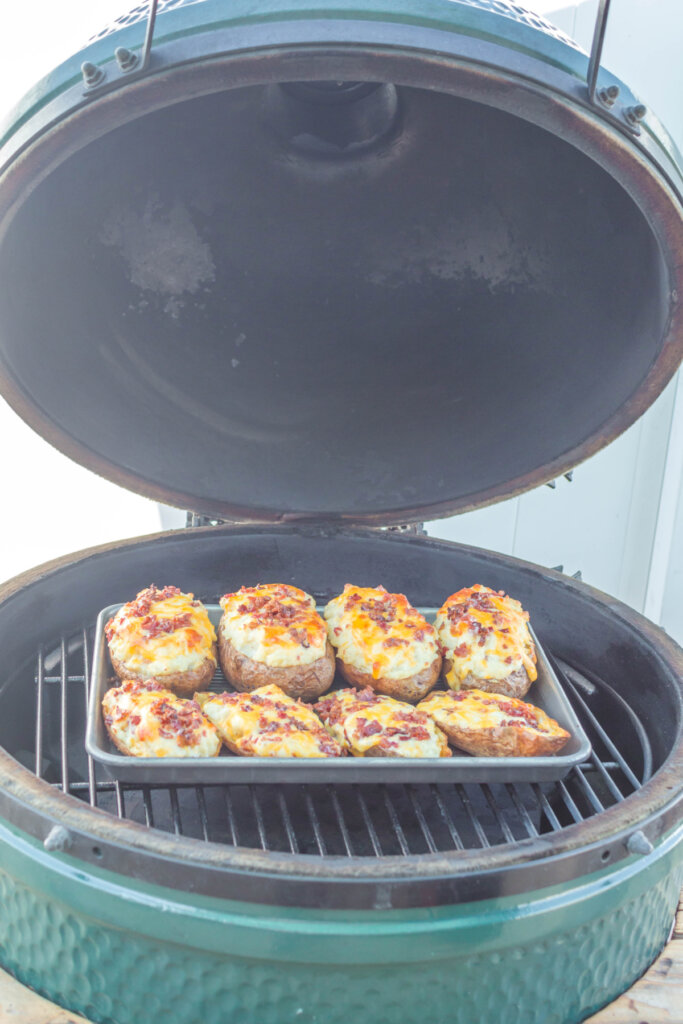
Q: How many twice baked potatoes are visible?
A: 8